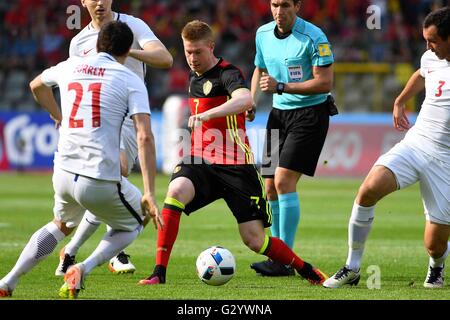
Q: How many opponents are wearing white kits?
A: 3